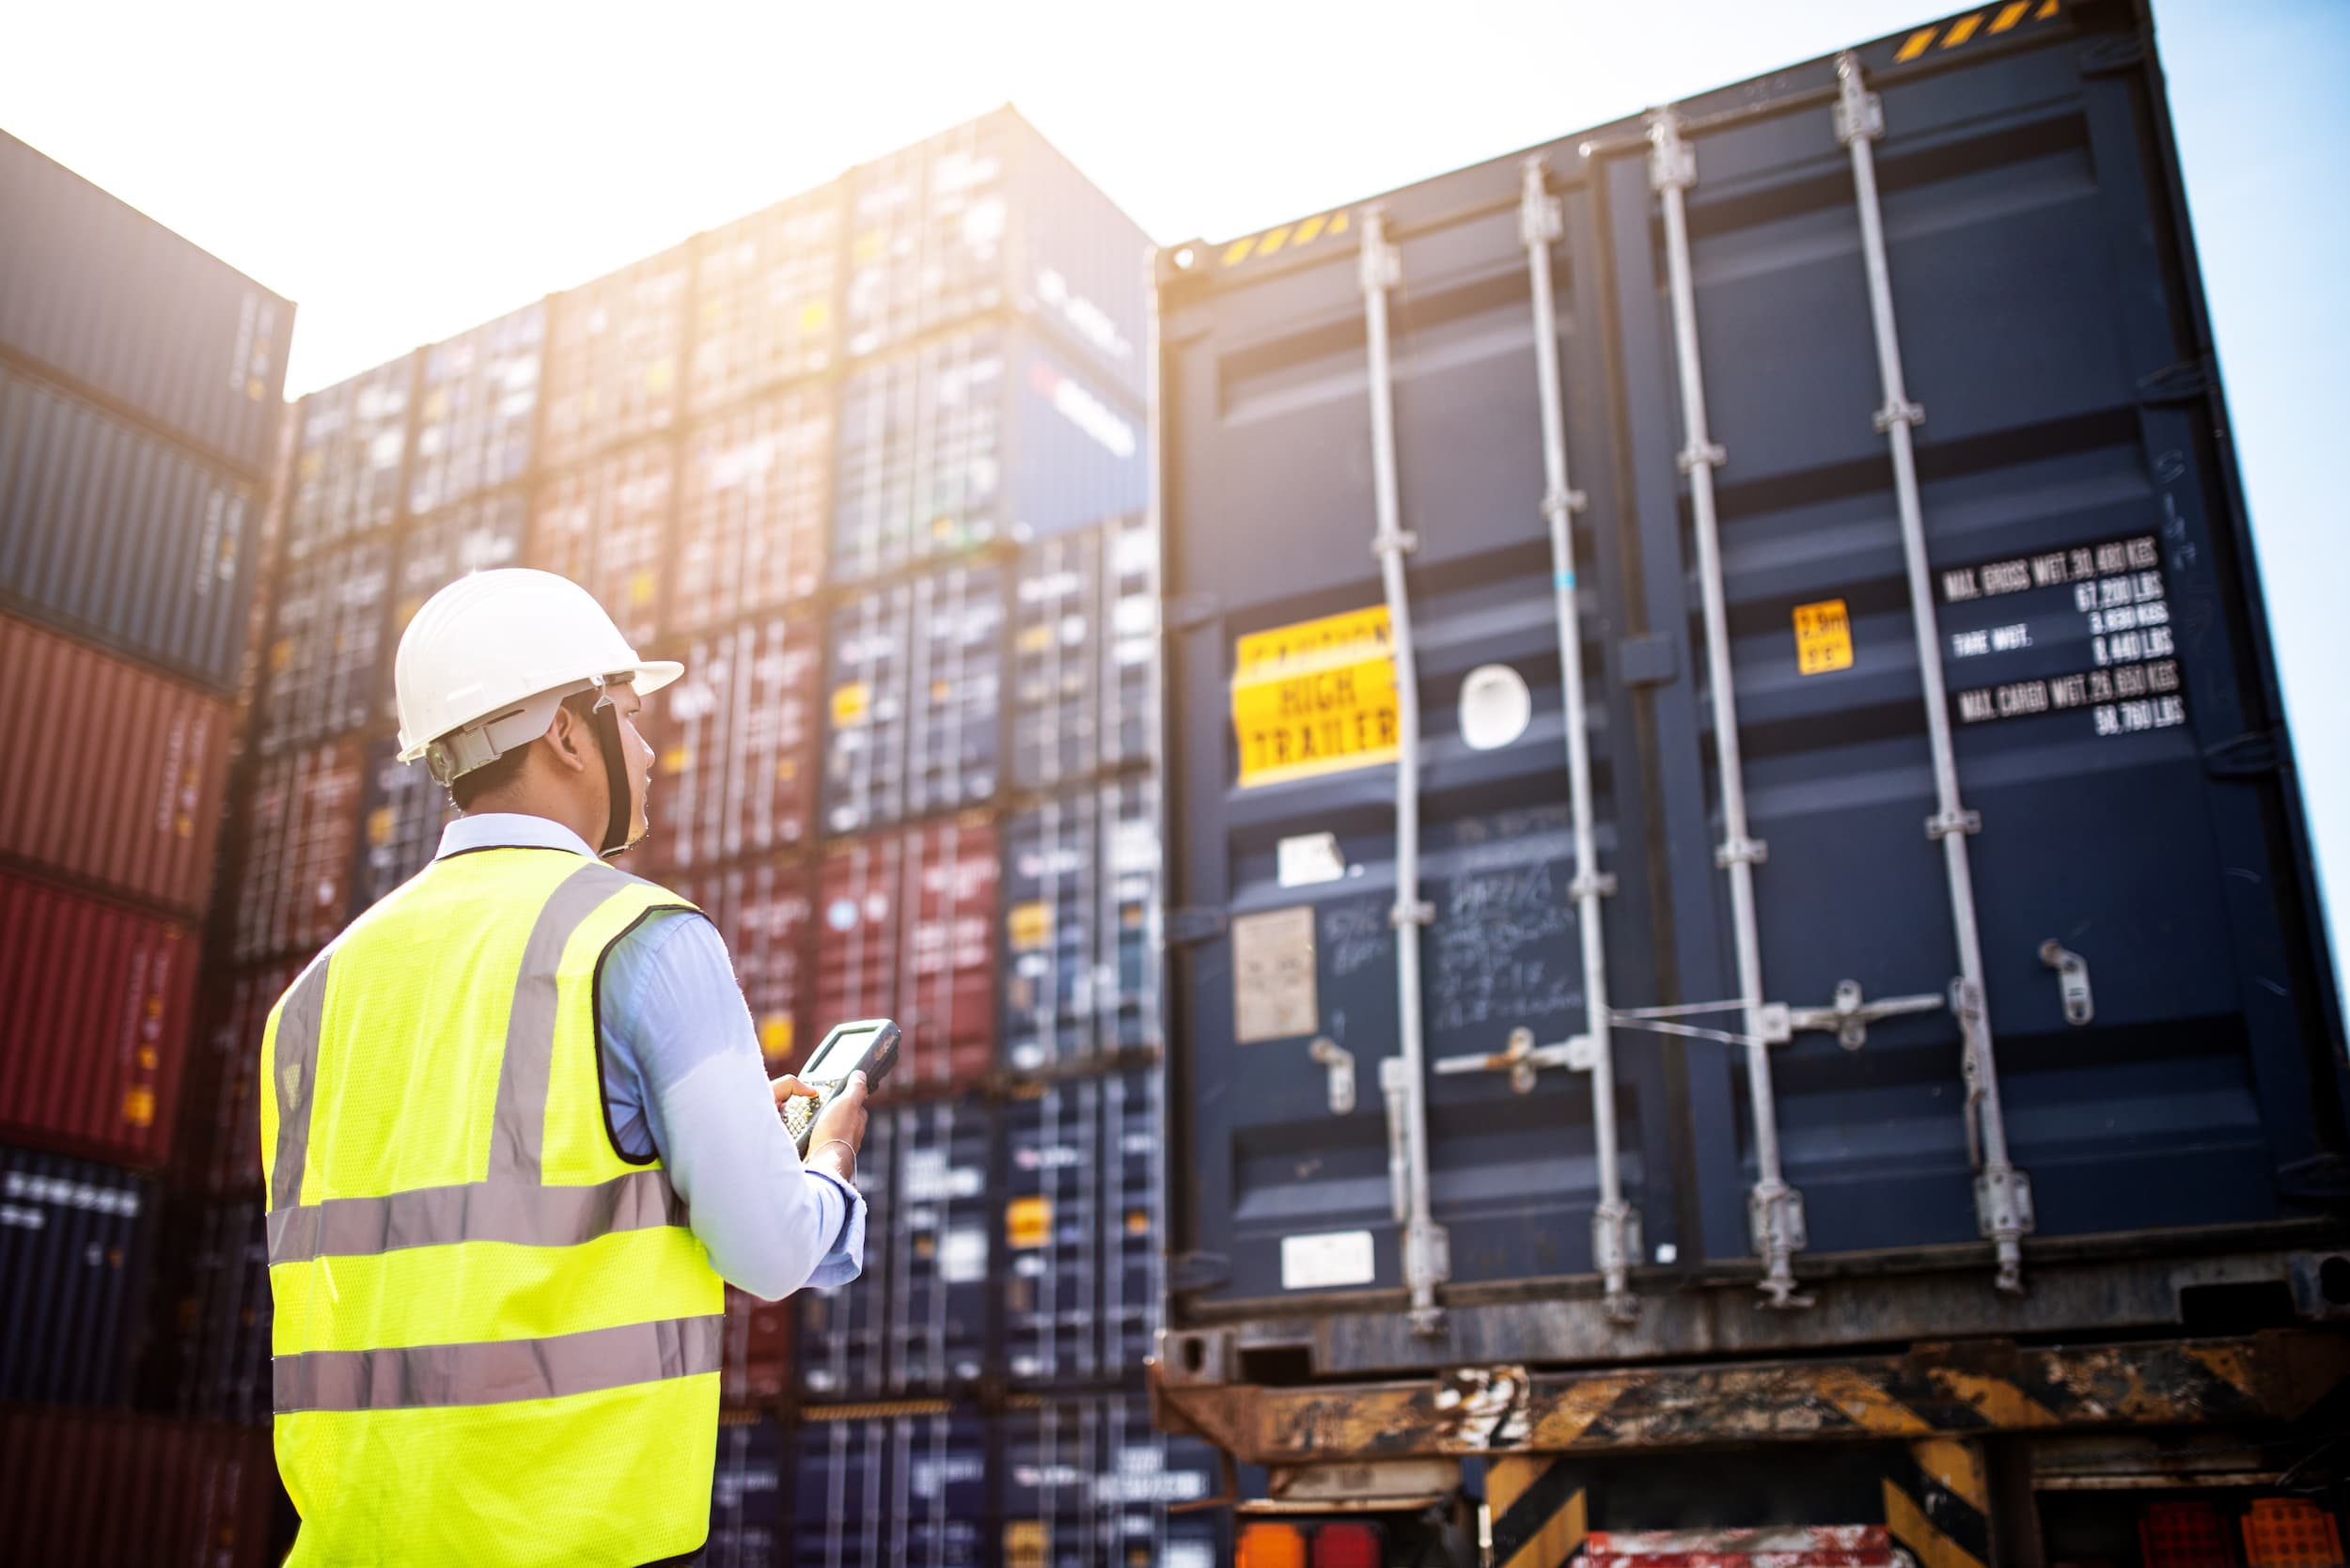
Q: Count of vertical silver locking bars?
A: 4